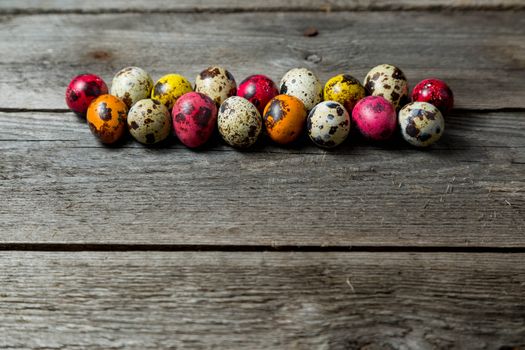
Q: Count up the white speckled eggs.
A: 8